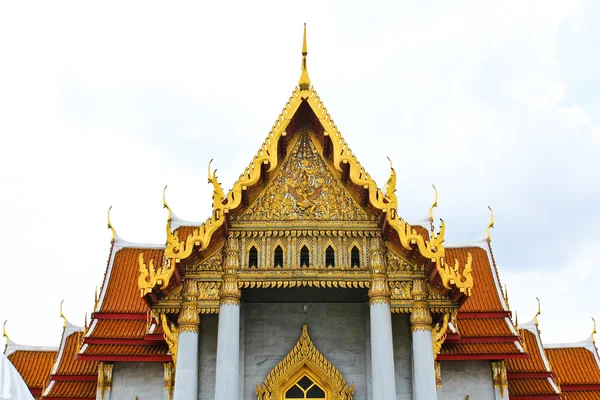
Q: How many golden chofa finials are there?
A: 11